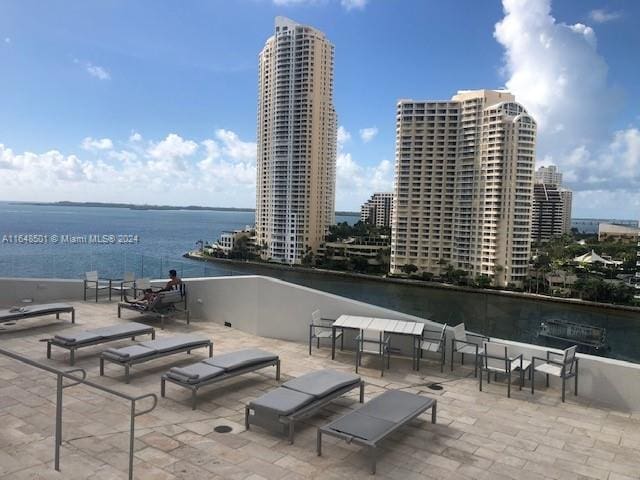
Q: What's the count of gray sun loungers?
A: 7